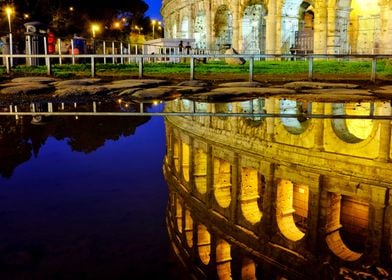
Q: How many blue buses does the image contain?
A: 0